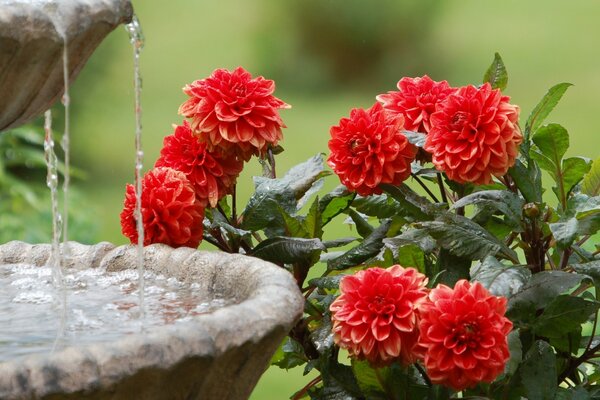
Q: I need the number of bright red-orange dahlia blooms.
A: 8